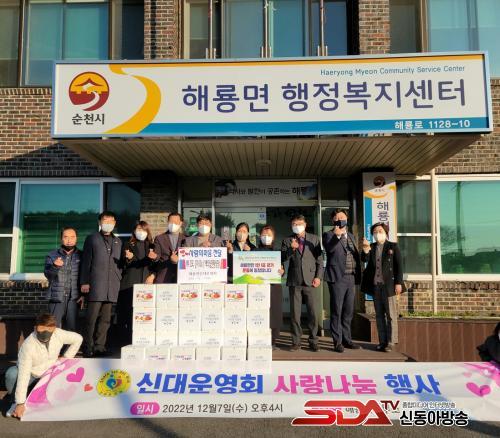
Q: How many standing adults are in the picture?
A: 10